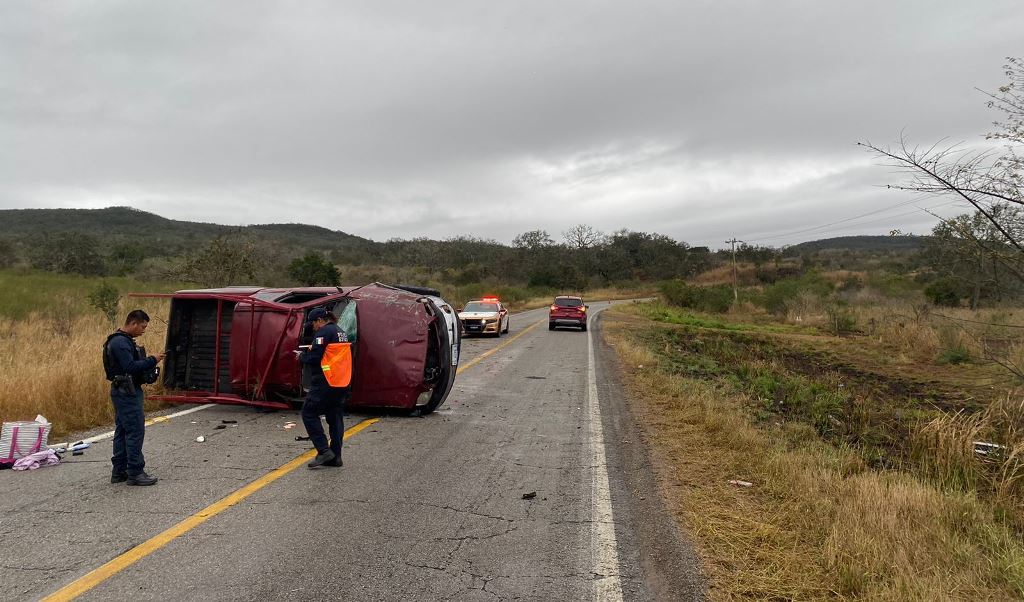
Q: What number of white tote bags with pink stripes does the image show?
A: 1